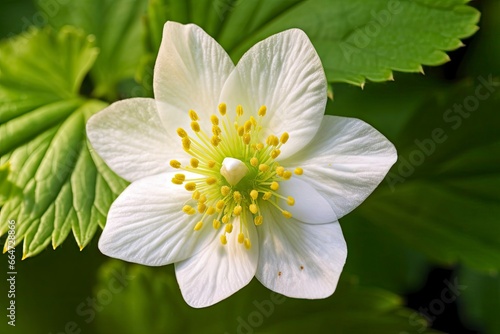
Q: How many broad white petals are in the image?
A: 7